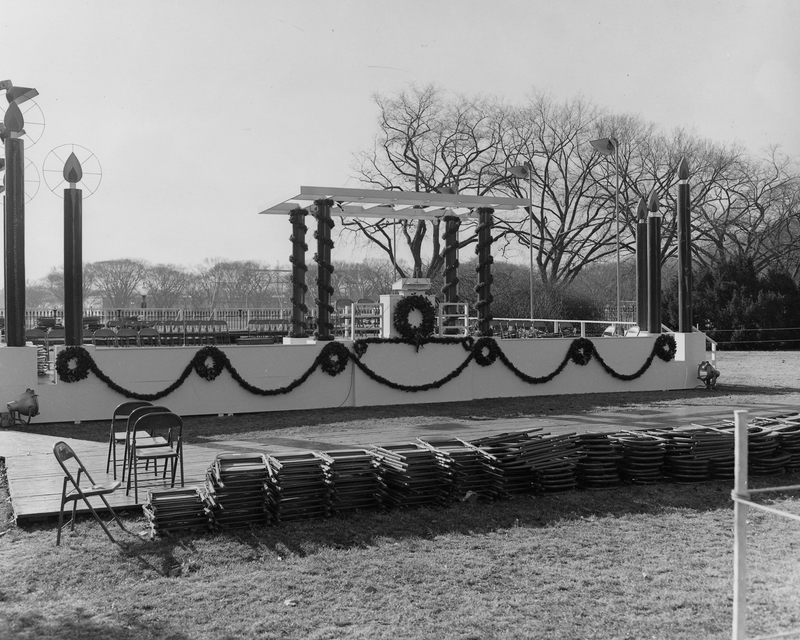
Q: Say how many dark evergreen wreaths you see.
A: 7